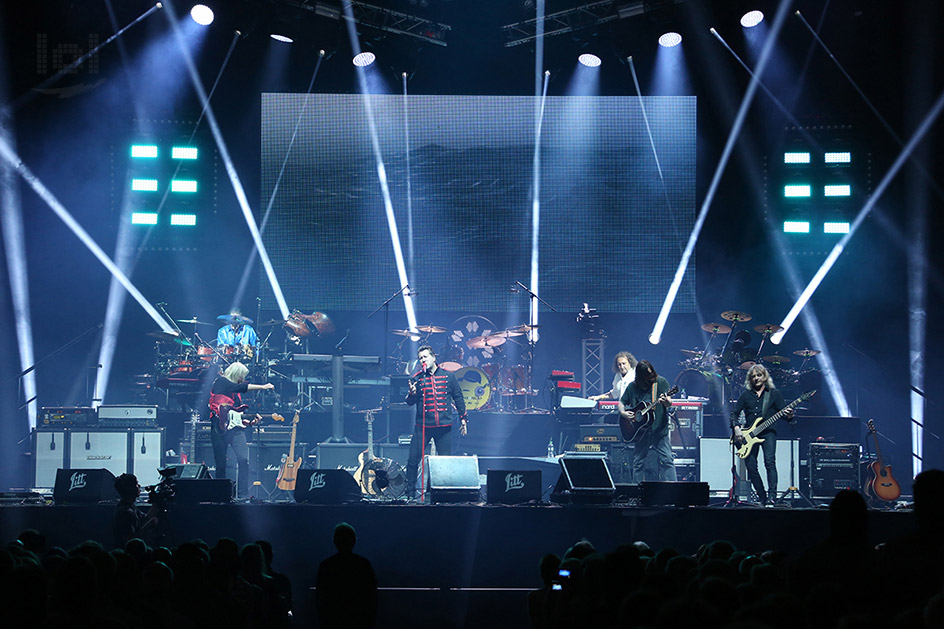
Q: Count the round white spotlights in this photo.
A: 6